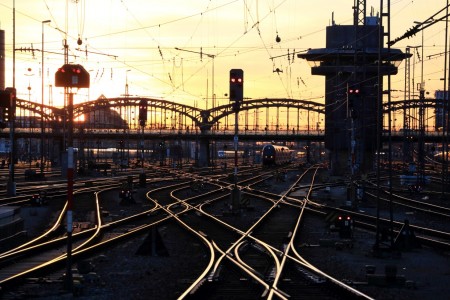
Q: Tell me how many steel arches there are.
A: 4